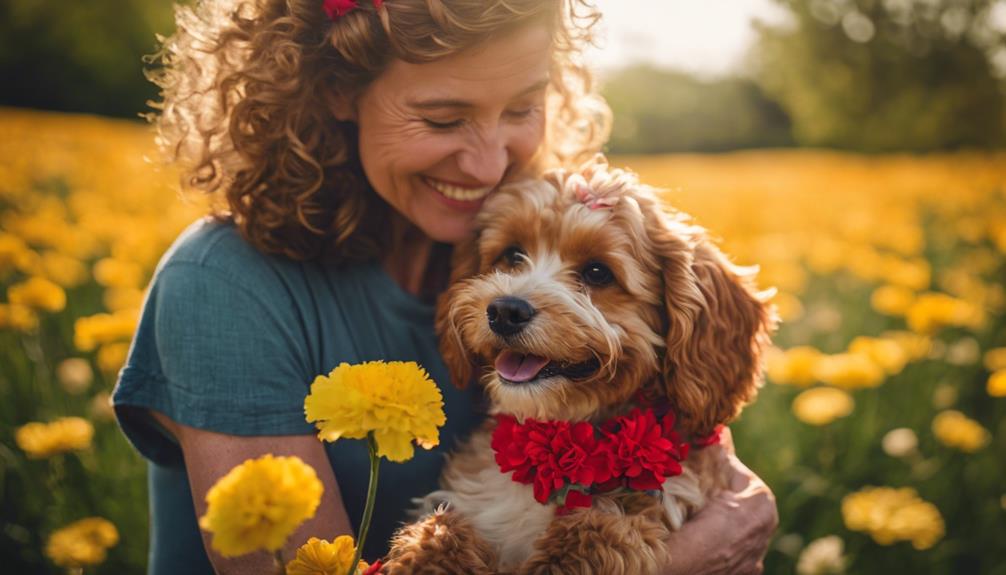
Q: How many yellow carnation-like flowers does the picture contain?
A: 3